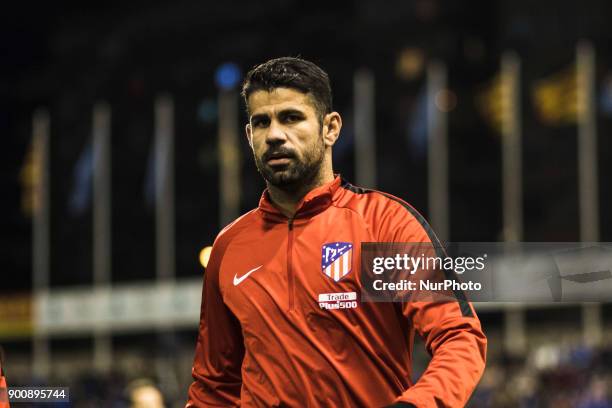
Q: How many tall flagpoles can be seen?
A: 8